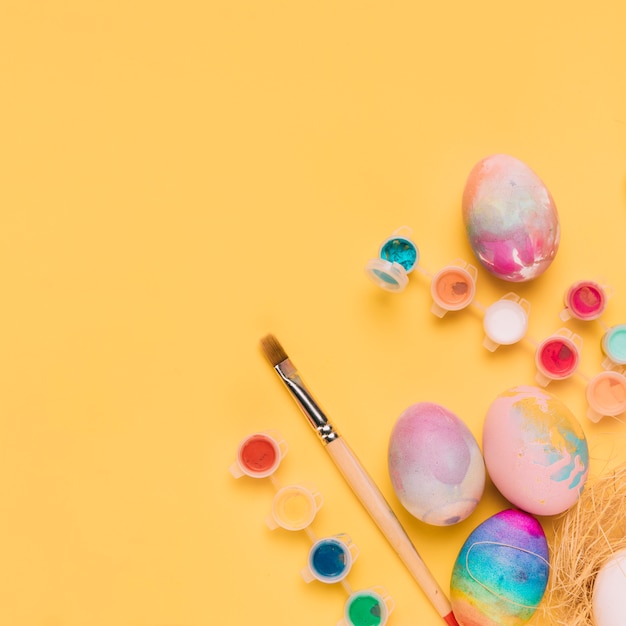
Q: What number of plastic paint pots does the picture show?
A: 11